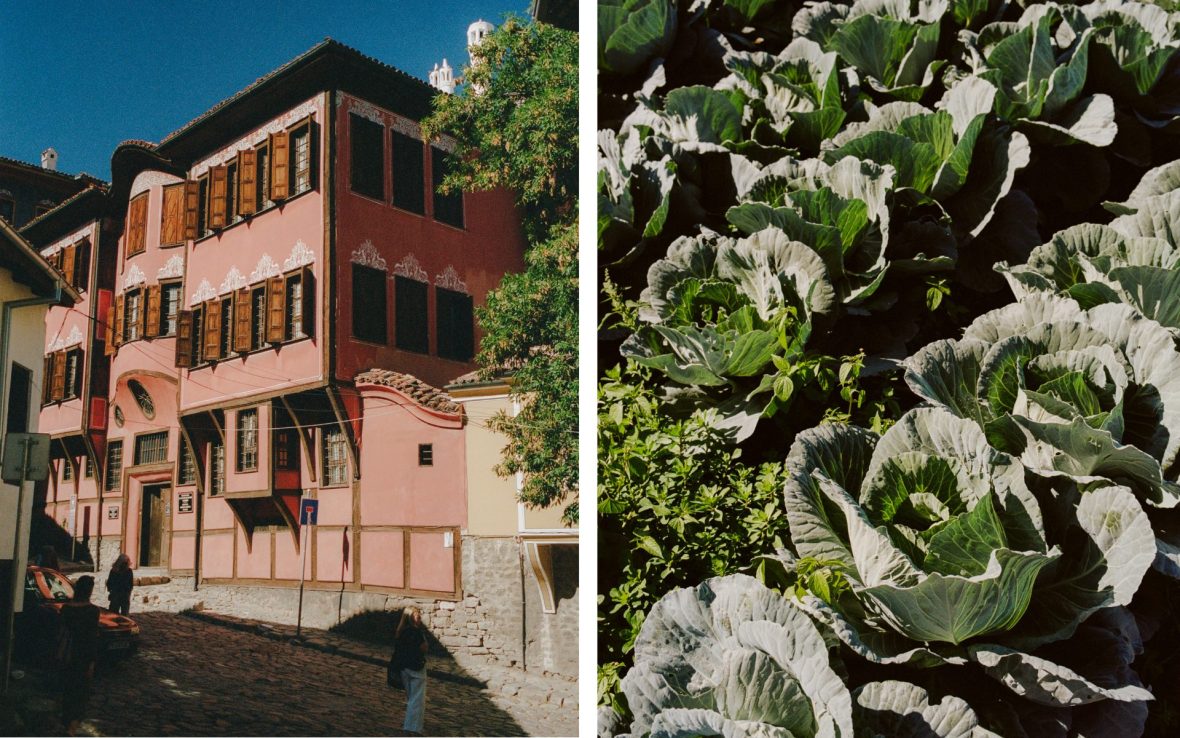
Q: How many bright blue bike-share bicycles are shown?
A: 0